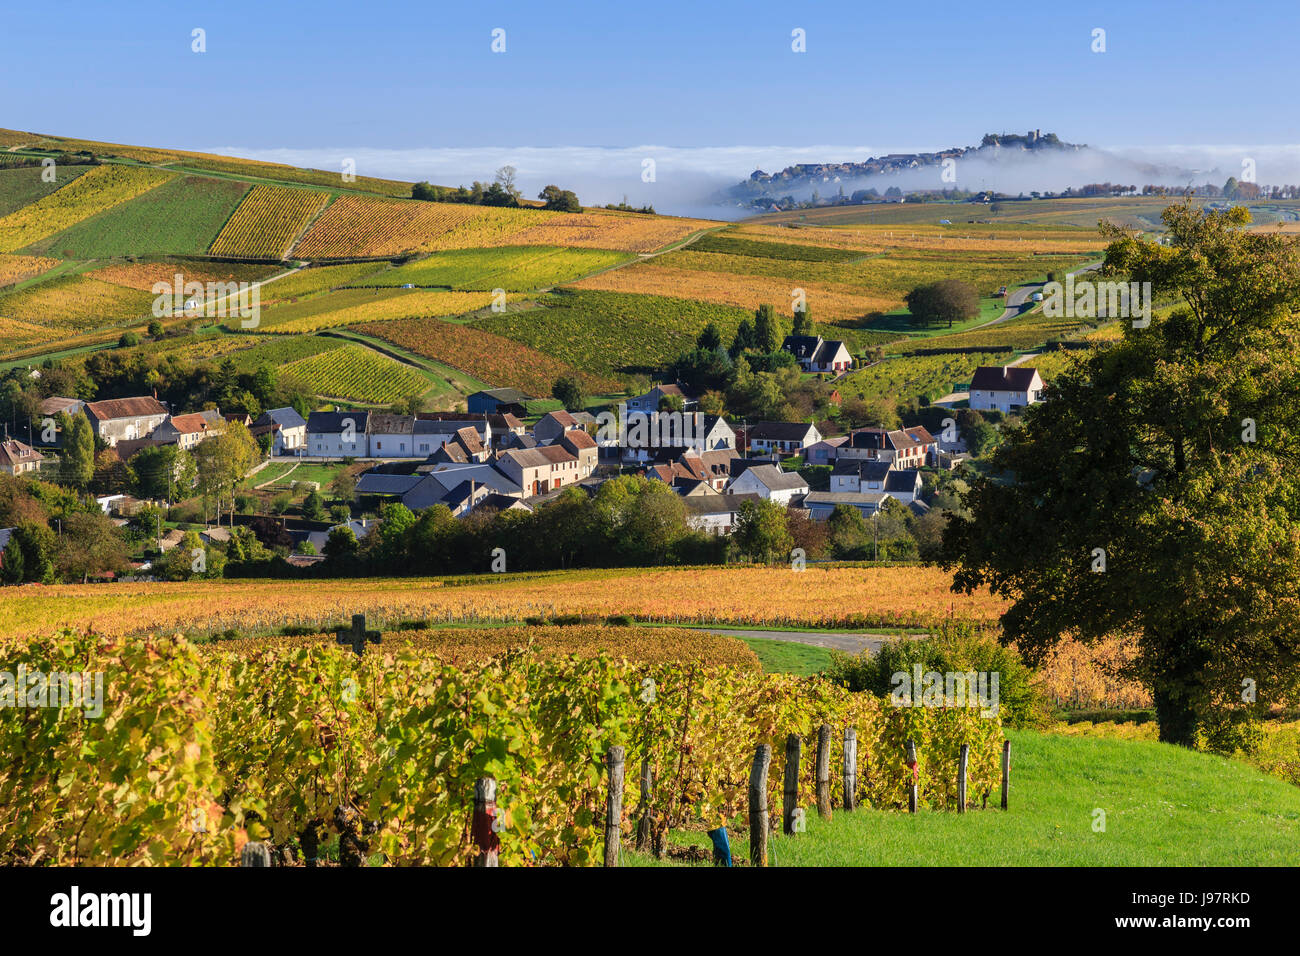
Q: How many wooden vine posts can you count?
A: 11